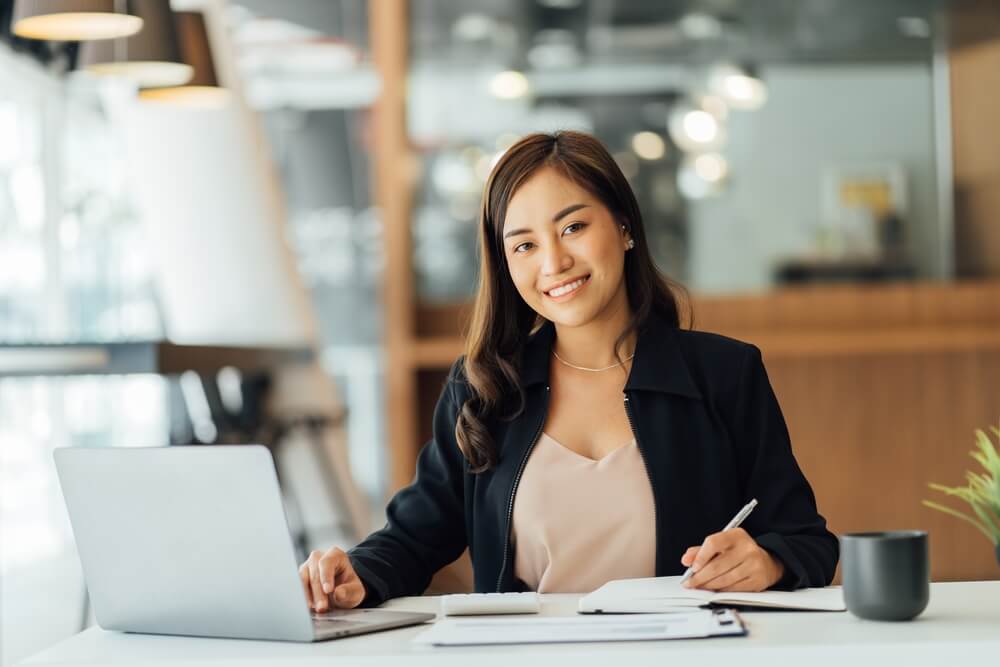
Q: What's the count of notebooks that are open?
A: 1